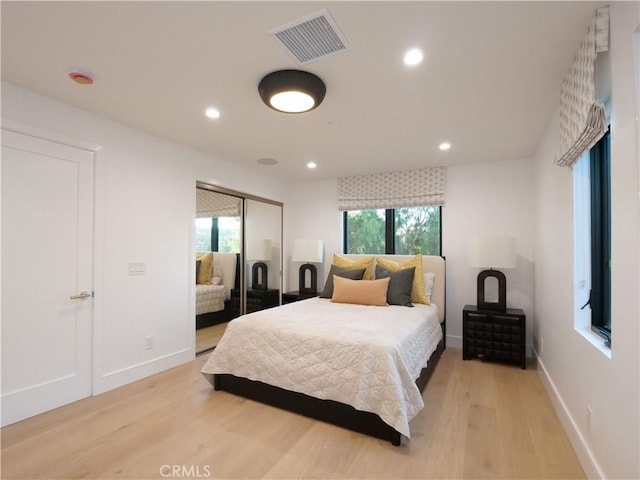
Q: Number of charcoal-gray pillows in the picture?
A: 2